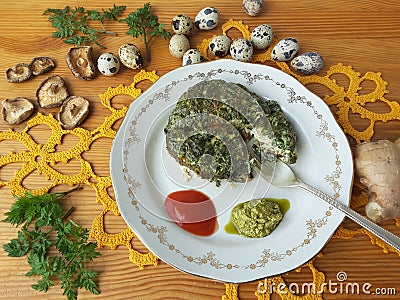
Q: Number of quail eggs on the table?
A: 12